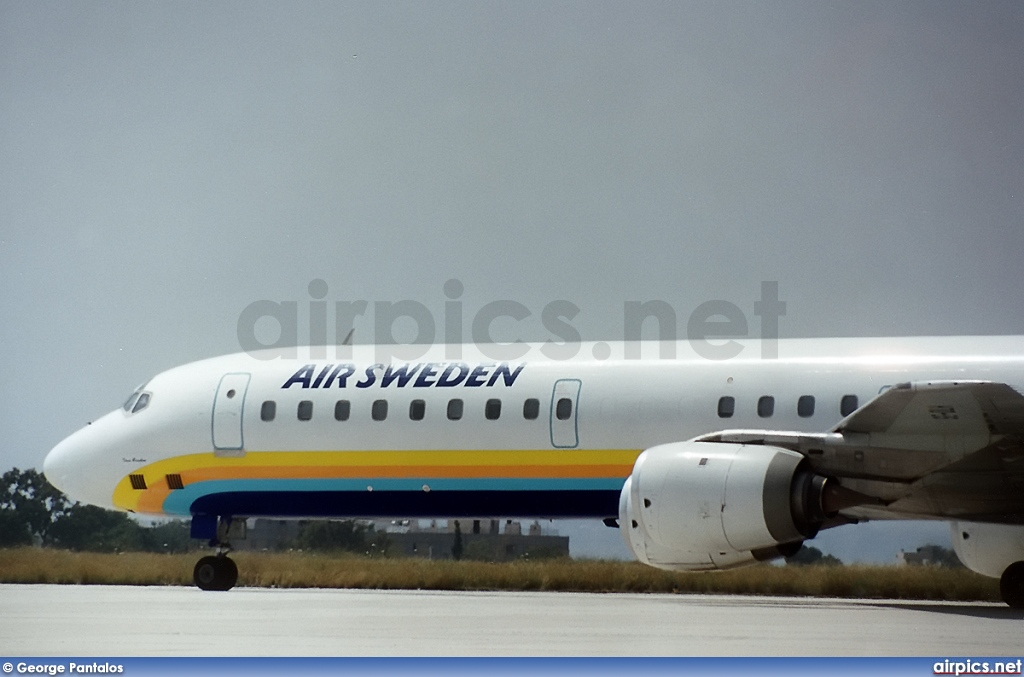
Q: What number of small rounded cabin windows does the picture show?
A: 13